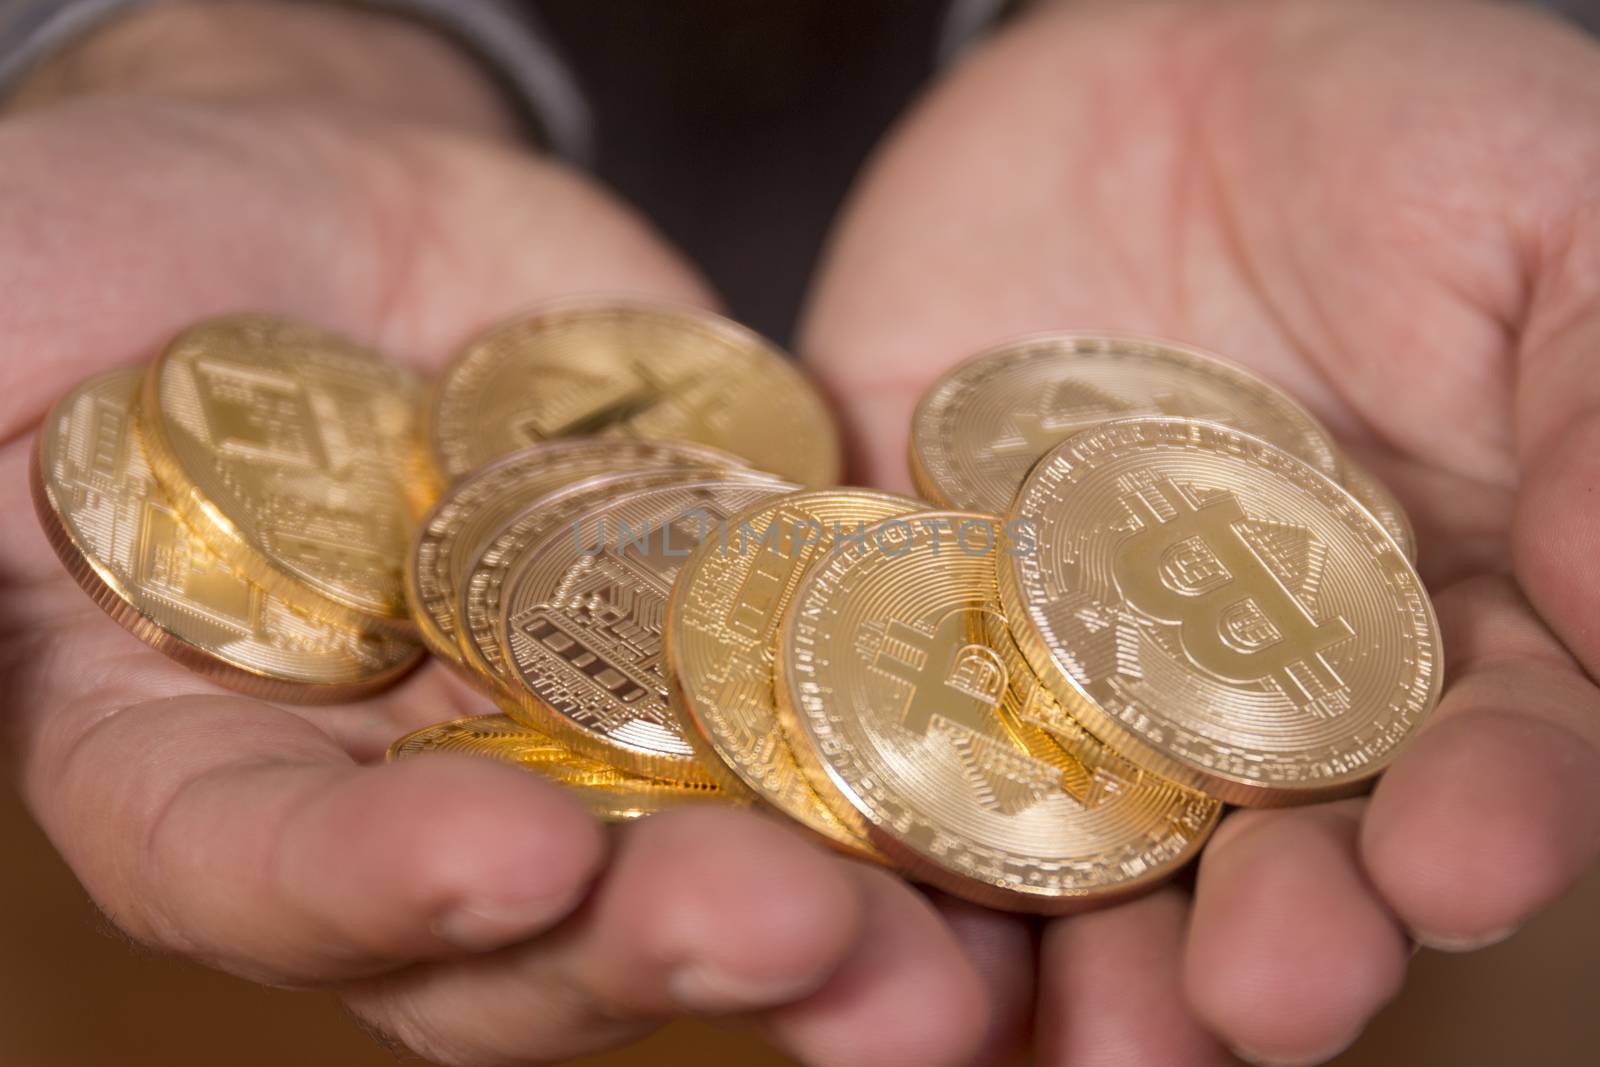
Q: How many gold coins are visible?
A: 12